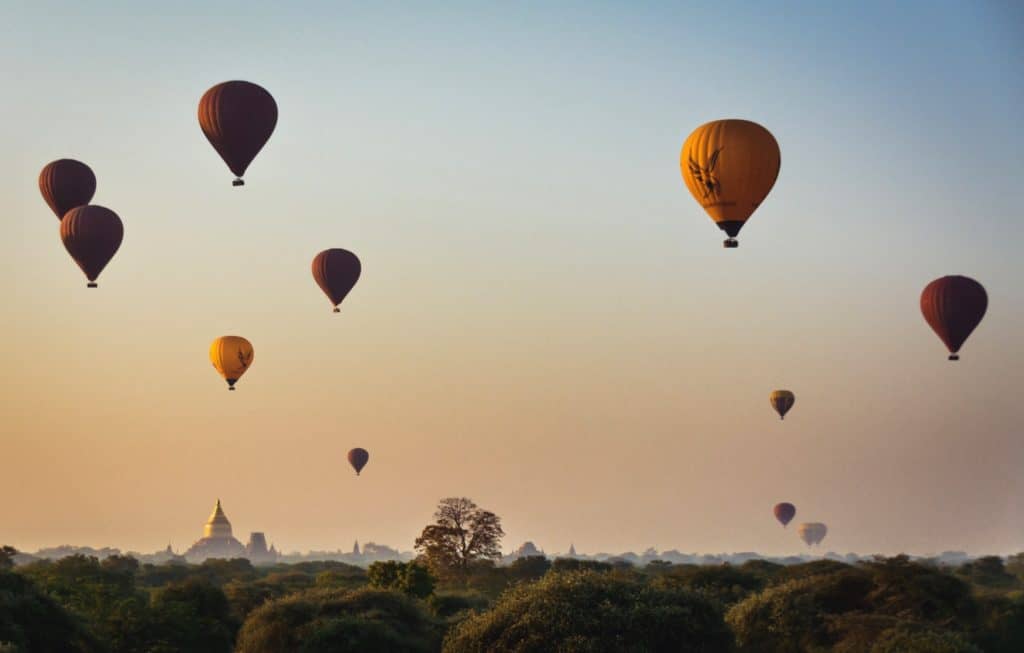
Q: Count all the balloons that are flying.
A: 12